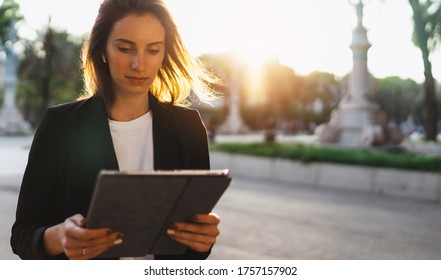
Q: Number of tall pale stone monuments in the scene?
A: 3